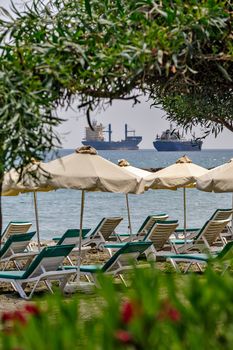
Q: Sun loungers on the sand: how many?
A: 11